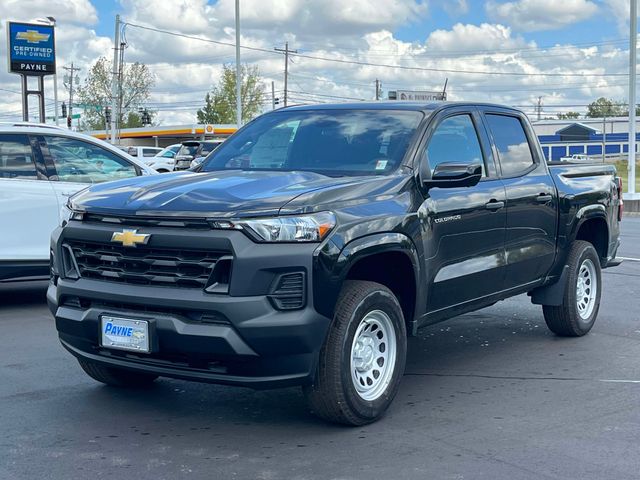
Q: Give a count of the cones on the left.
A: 0